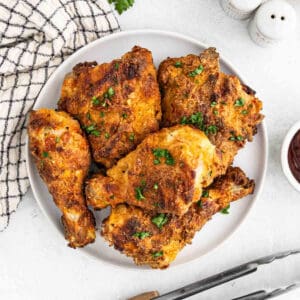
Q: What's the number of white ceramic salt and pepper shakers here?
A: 2